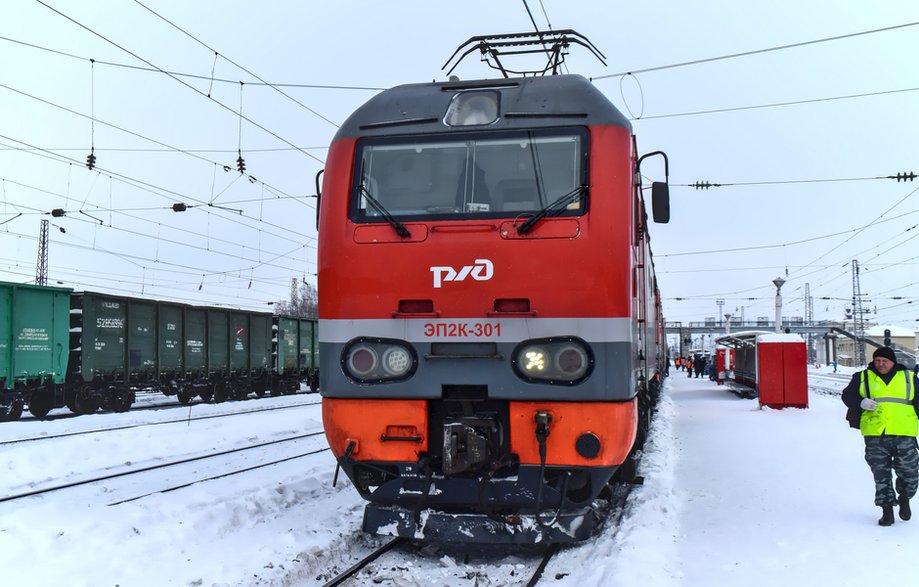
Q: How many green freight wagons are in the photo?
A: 3